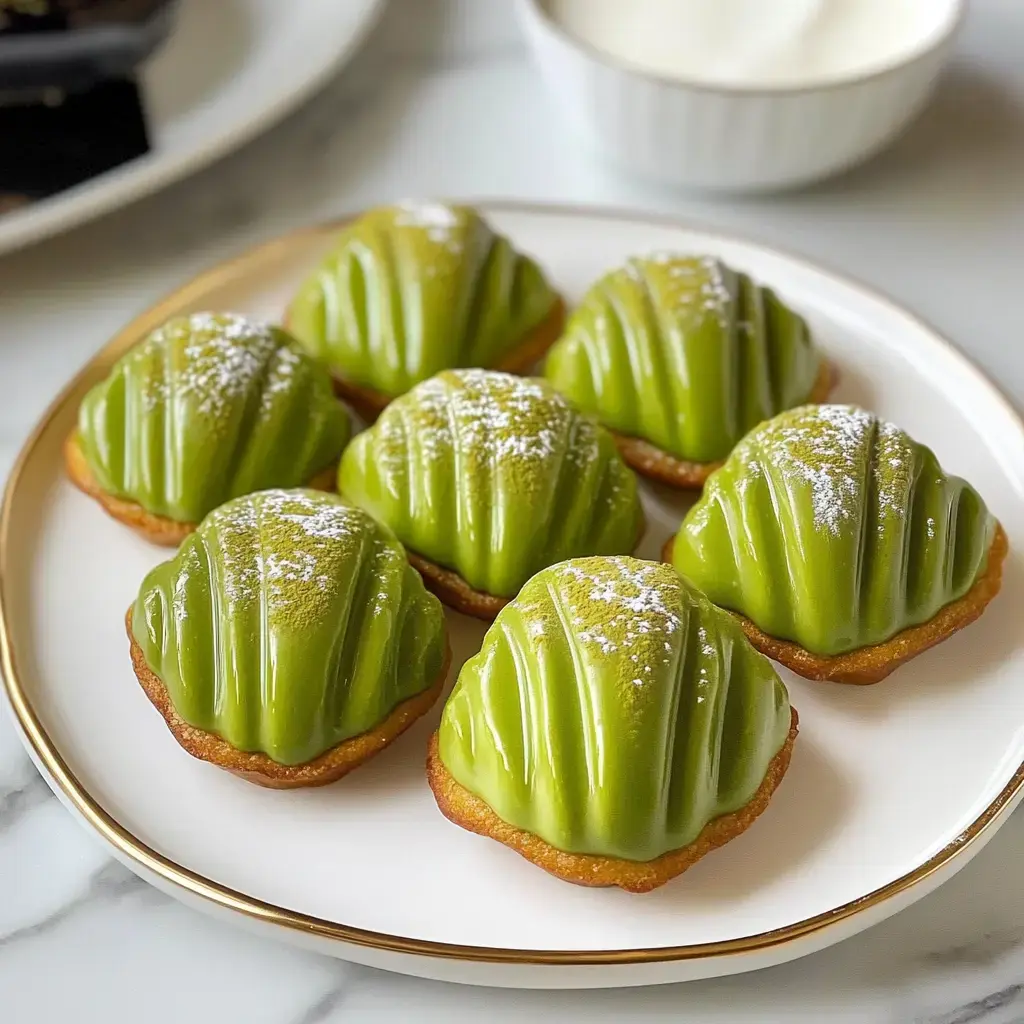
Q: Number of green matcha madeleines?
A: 7